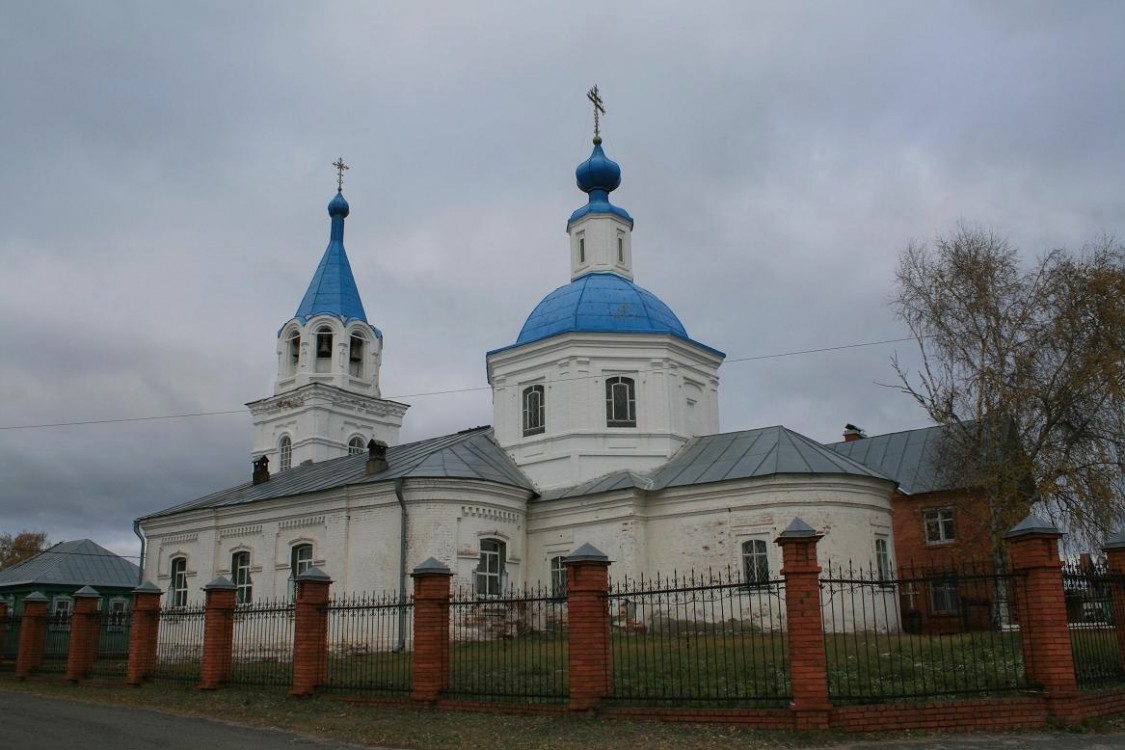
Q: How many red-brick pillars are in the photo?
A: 11